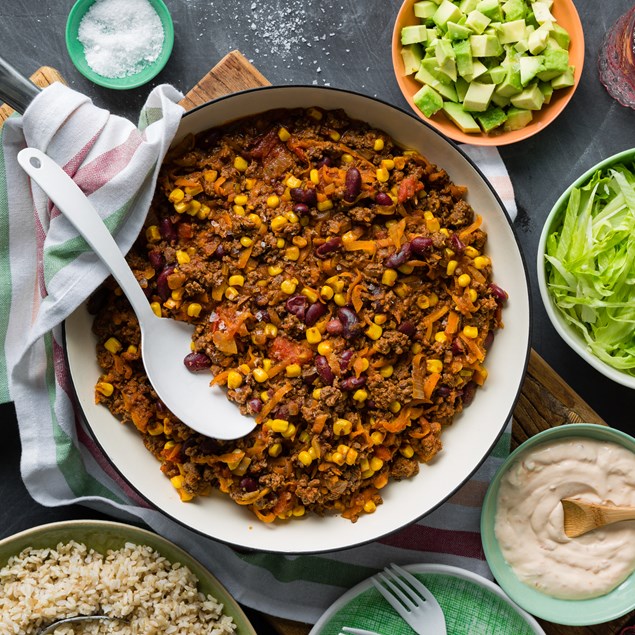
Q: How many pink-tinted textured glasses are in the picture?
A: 1